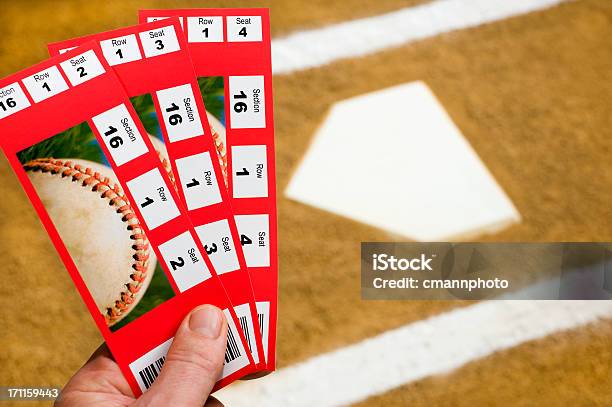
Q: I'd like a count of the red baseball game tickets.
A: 3